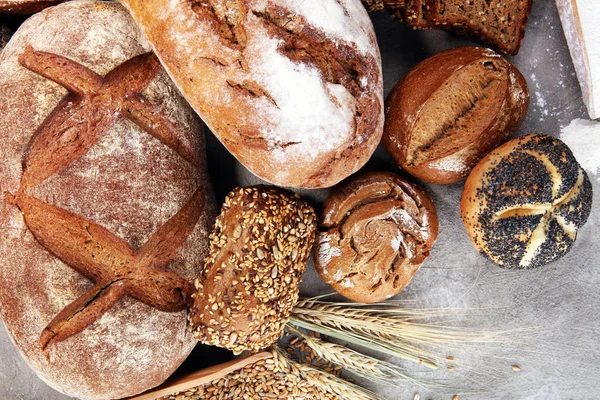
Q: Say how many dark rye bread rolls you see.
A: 2